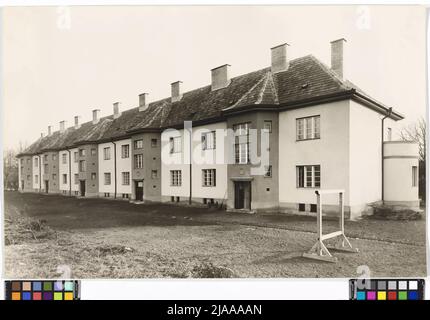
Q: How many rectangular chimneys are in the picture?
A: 11